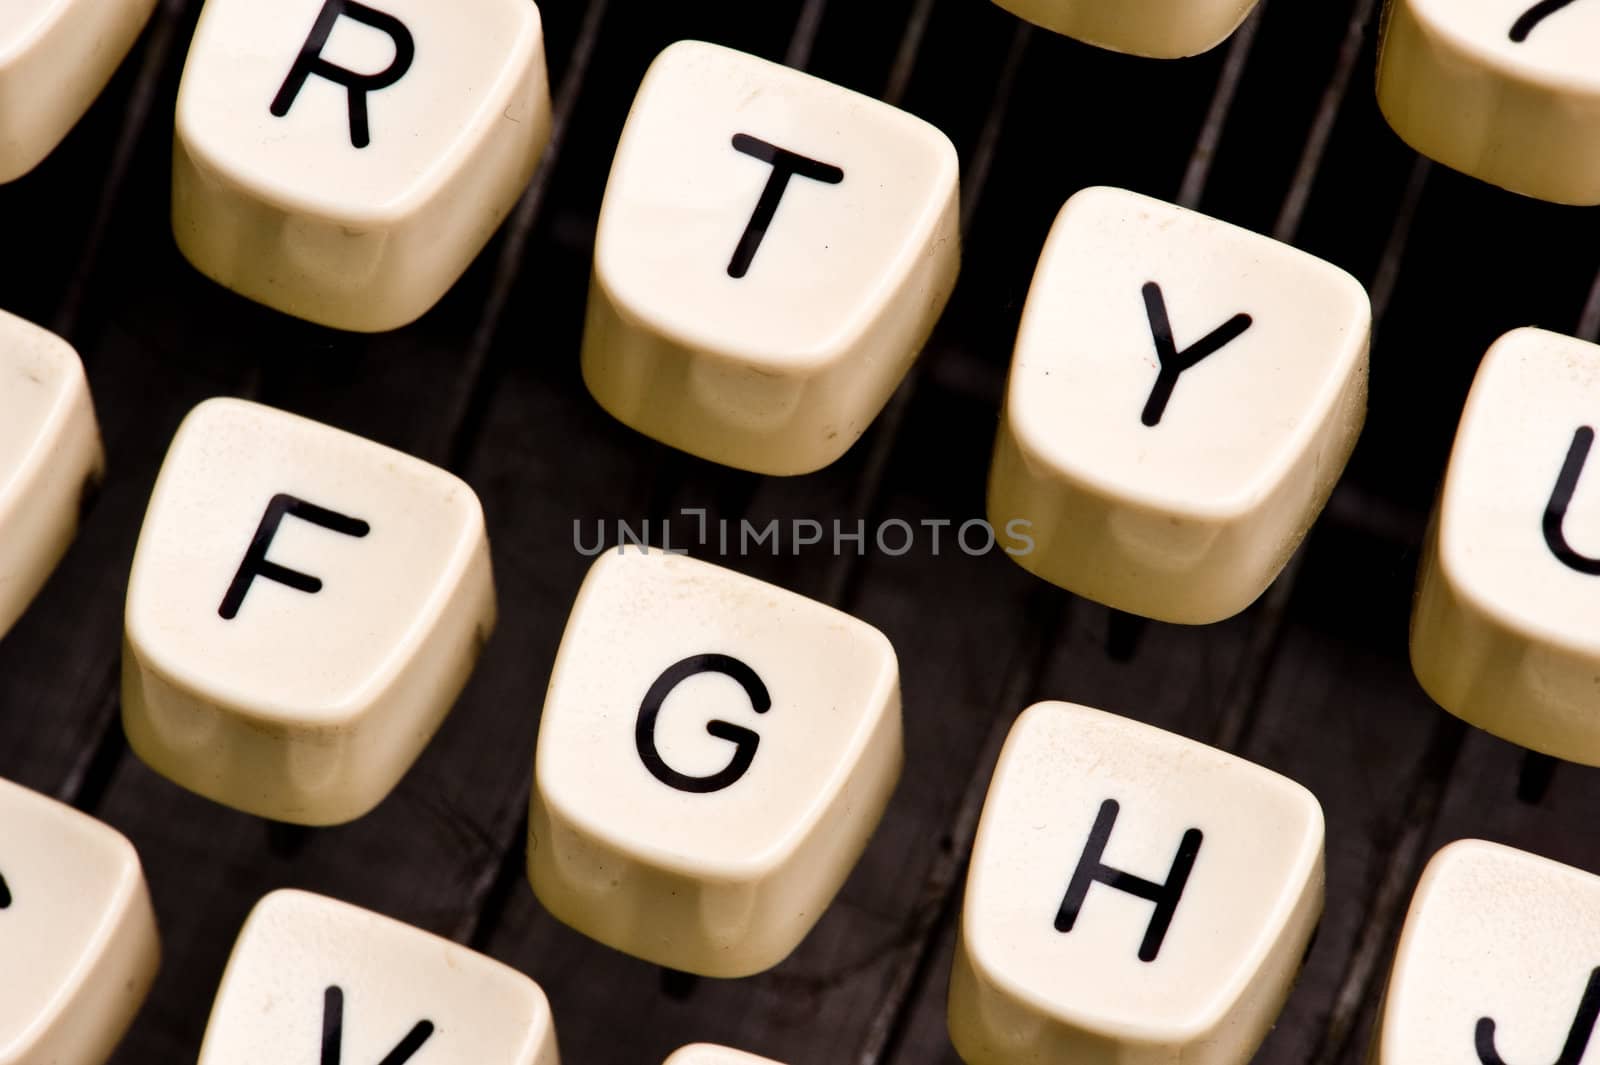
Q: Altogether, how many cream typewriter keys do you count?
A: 15